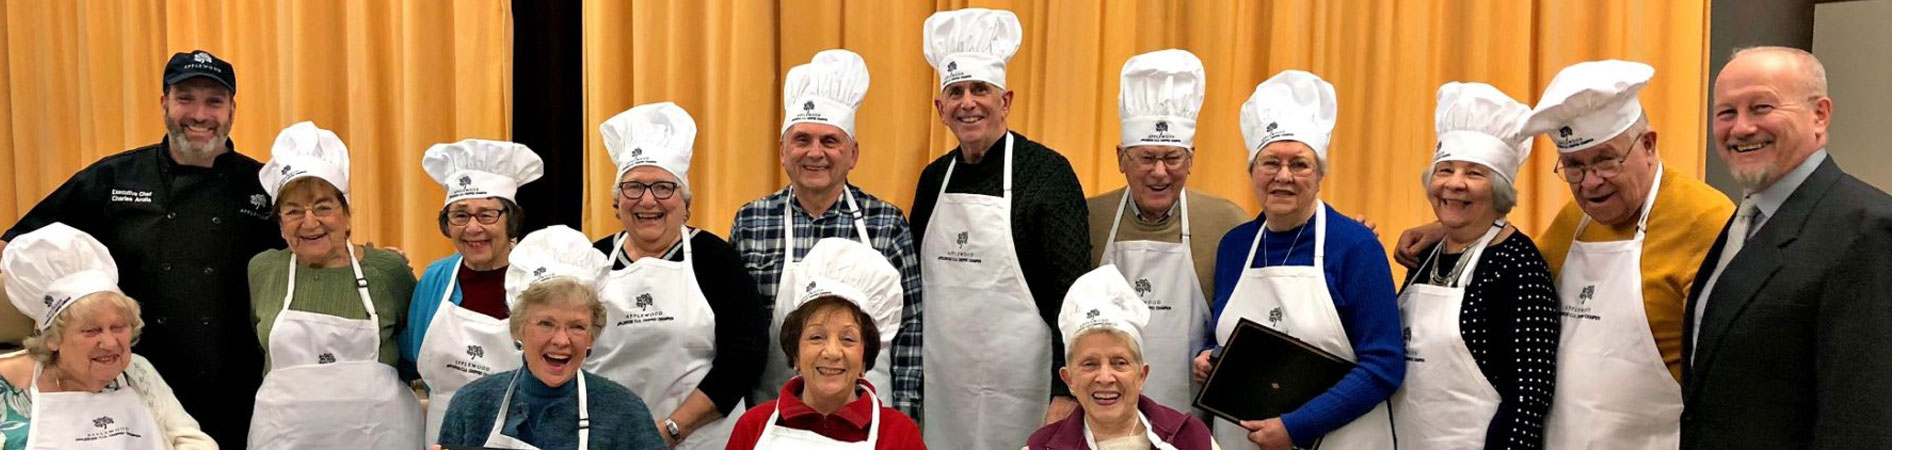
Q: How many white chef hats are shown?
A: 13